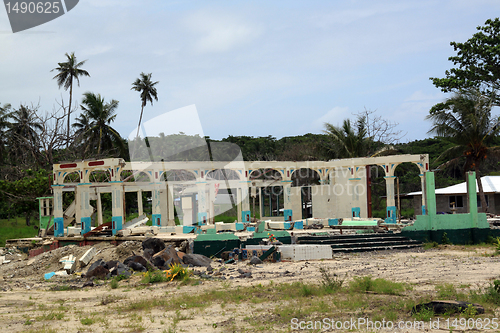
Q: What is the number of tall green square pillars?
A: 2